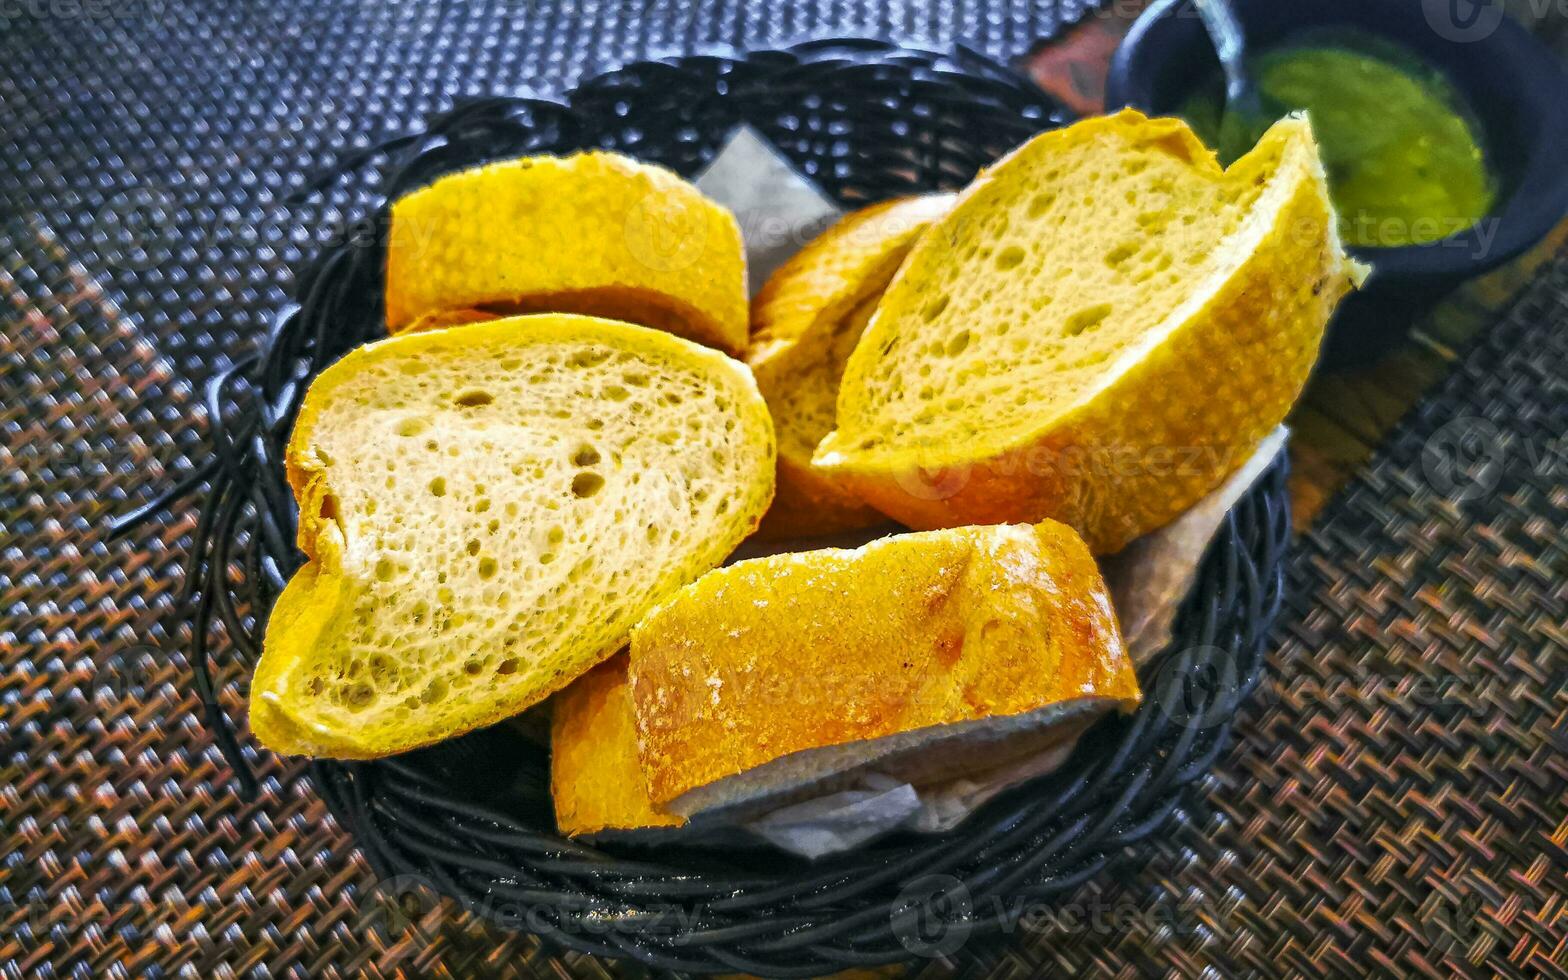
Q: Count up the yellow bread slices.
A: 6